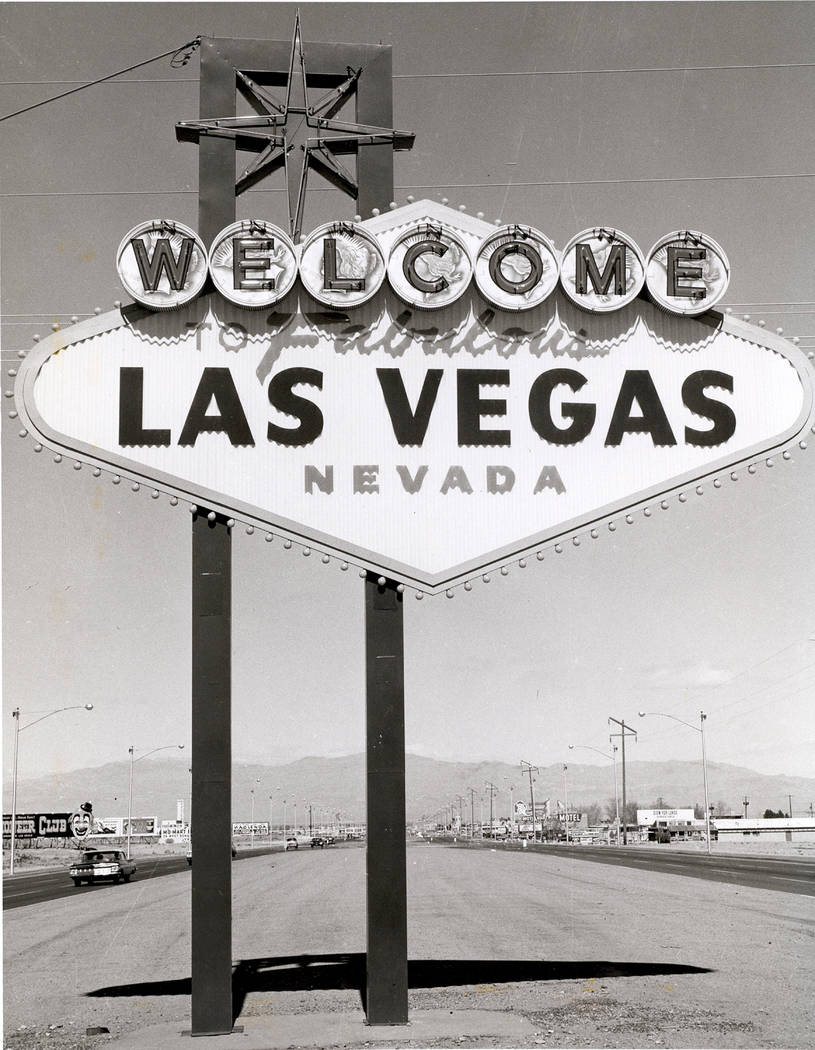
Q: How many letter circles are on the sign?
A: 7